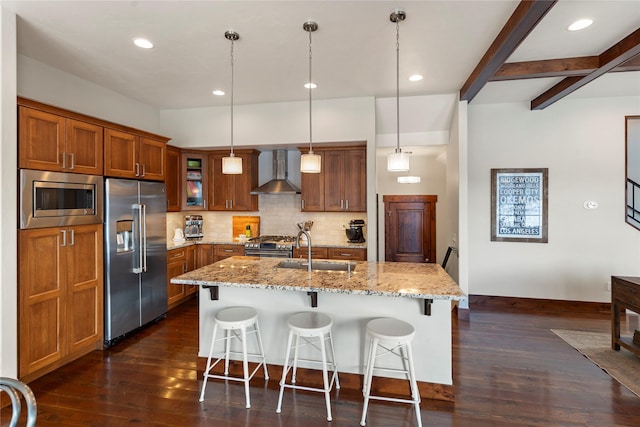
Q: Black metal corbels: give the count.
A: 3